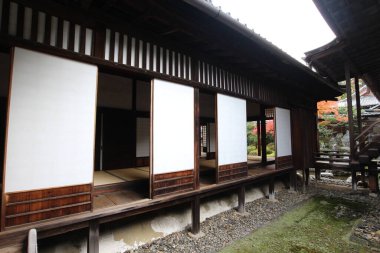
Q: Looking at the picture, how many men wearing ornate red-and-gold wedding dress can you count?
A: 0